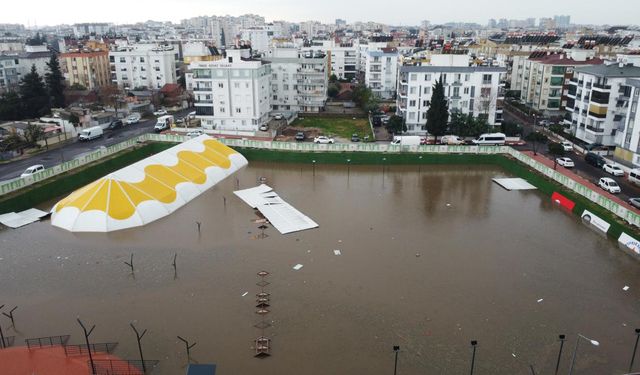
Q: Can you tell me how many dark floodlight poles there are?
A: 4